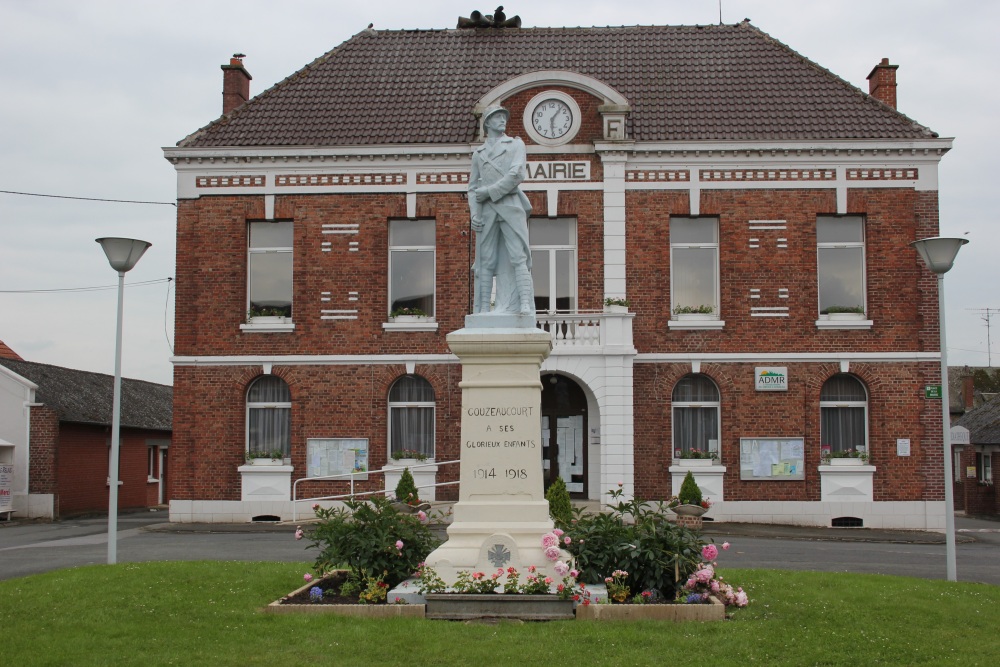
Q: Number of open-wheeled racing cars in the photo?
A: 0